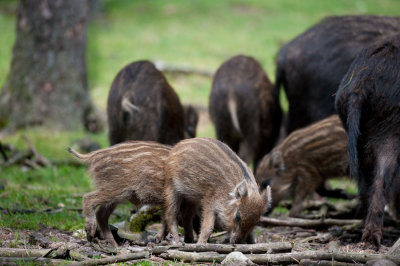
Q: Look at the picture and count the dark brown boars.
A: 4